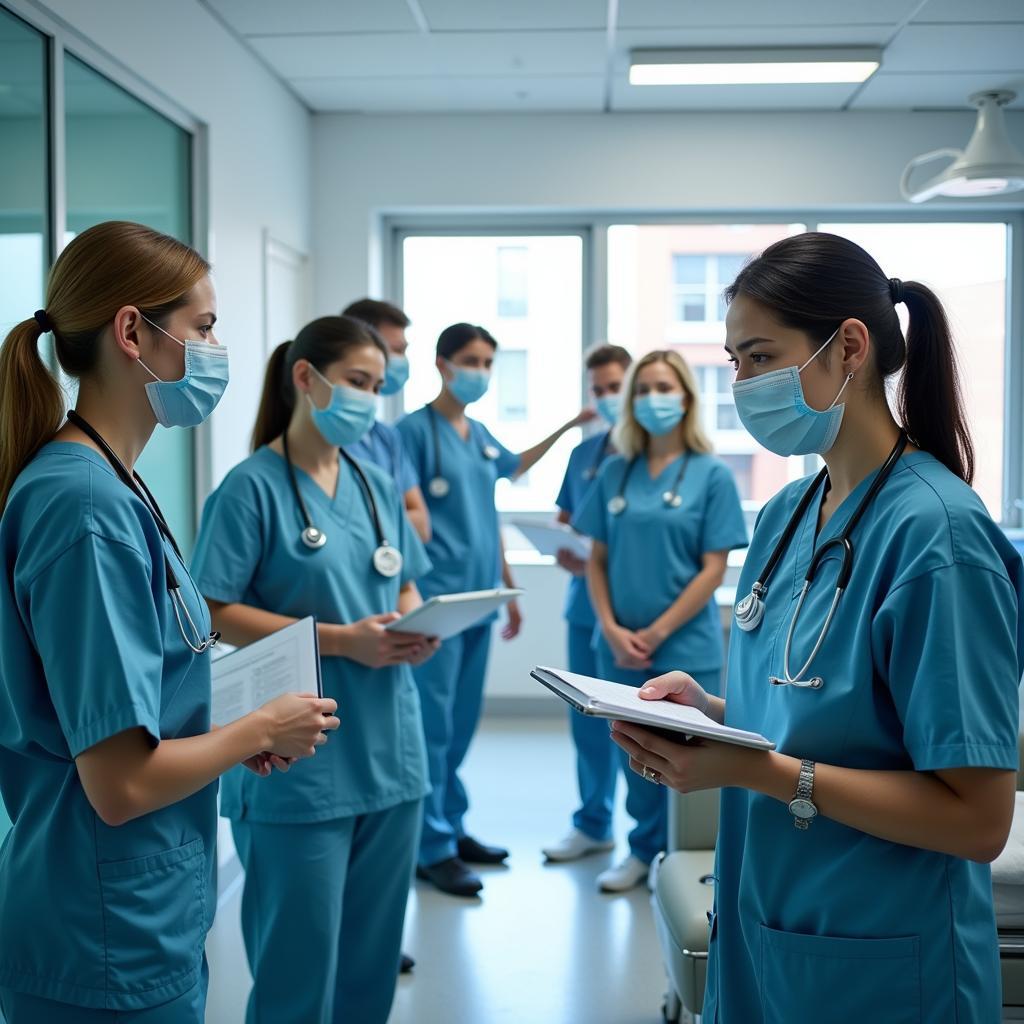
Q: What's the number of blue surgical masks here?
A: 7